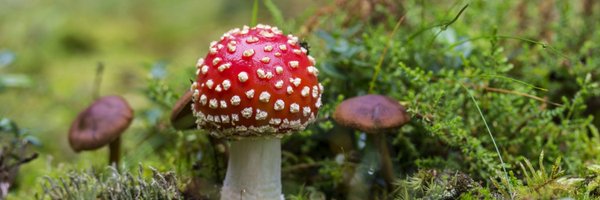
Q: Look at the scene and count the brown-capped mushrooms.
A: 3